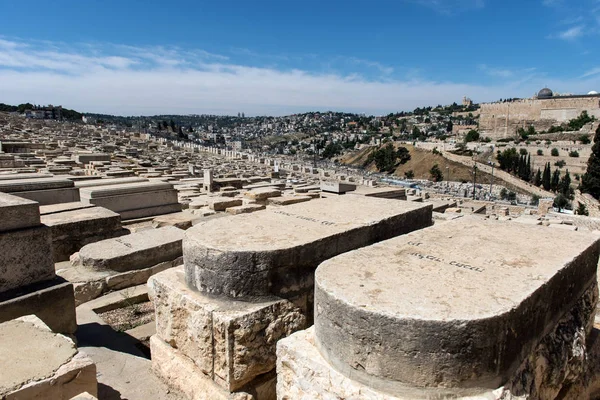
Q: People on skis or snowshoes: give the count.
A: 0